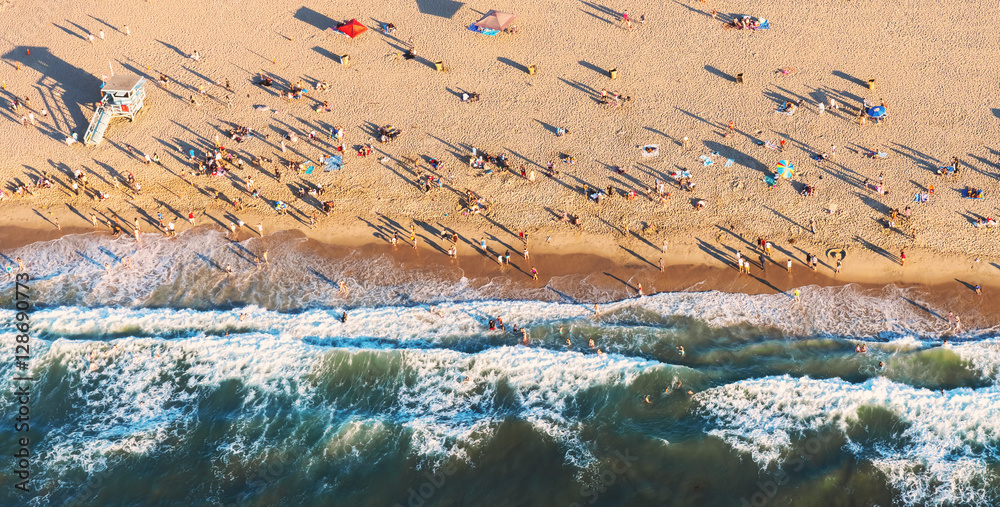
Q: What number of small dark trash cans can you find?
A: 6